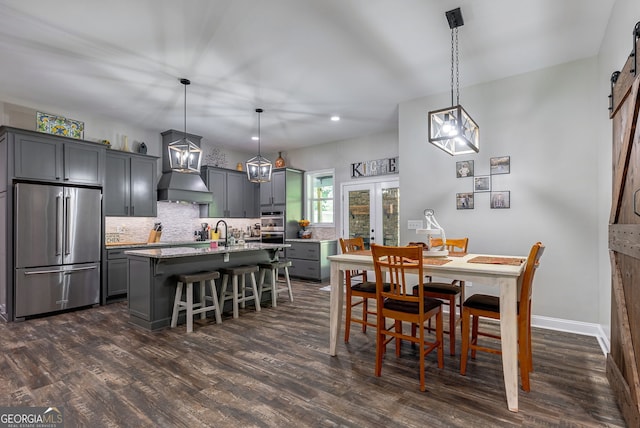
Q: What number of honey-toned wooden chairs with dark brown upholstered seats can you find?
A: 4